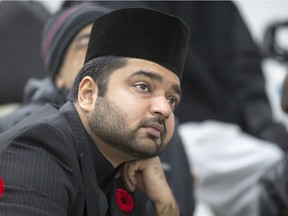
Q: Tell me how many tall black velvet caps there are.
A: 1